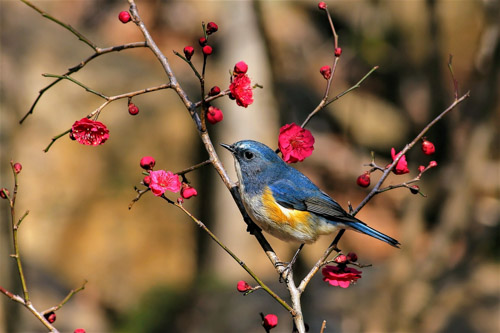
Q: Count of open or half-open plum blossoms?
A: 6